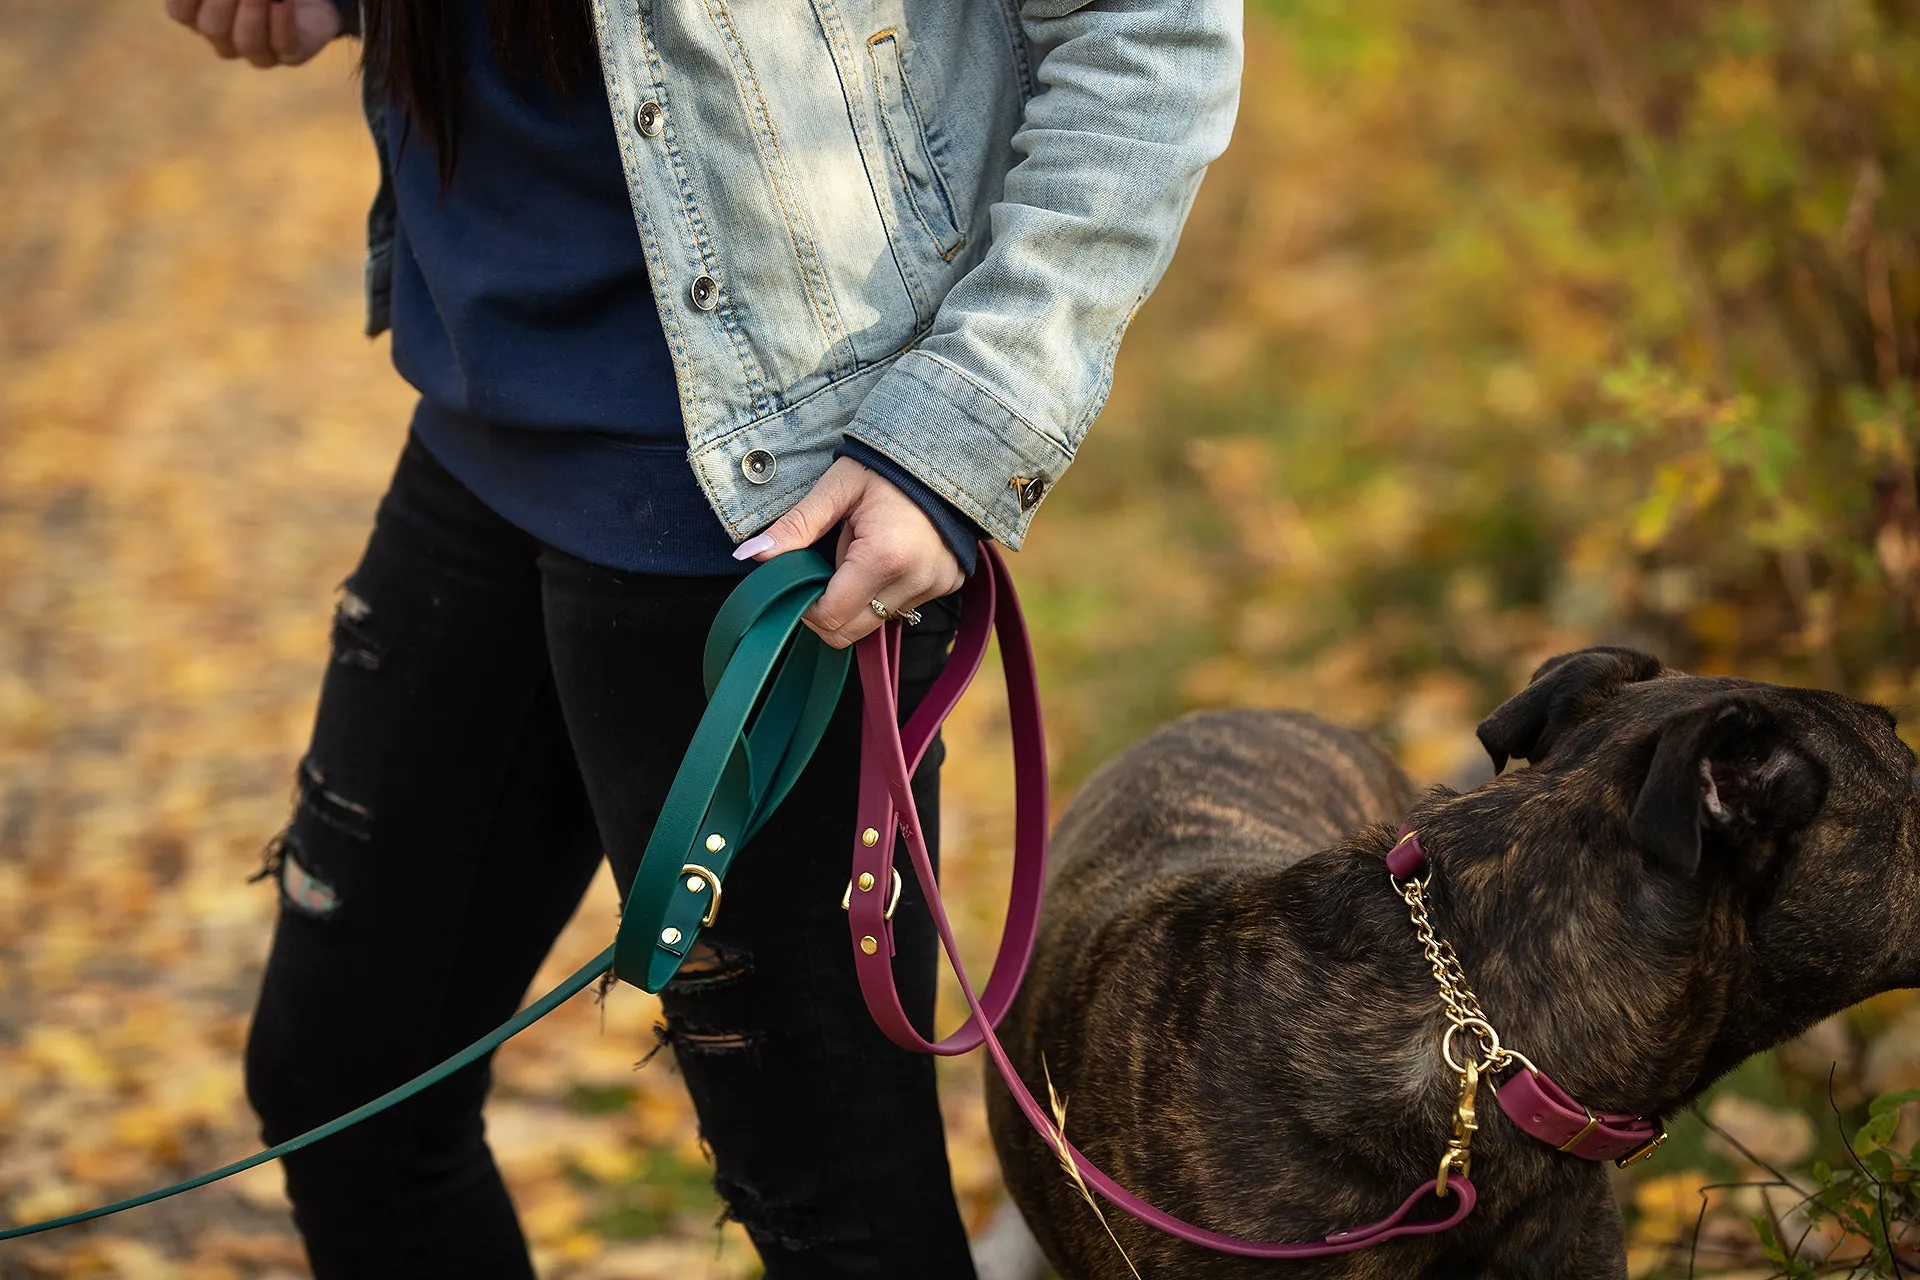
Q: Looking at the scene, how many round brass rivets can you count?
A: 6